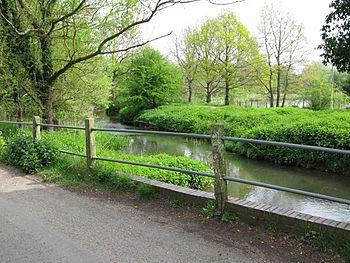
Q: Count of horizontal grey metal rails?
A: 2